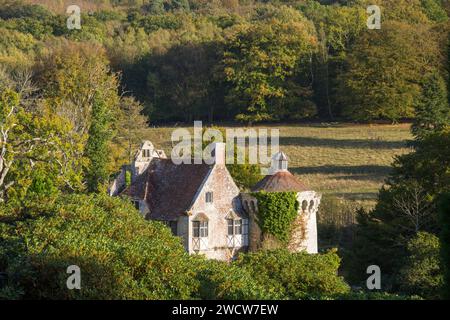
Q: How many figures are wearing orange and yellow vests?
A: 0